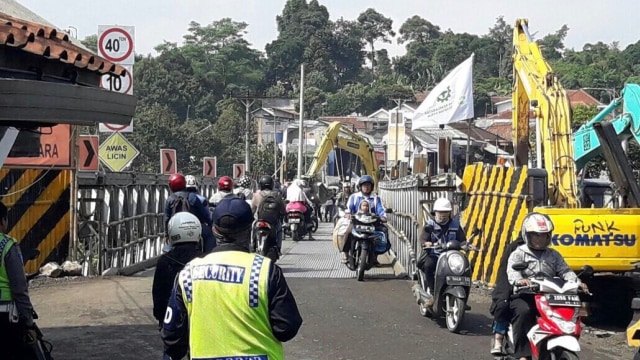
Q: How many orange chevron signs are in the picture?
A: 4